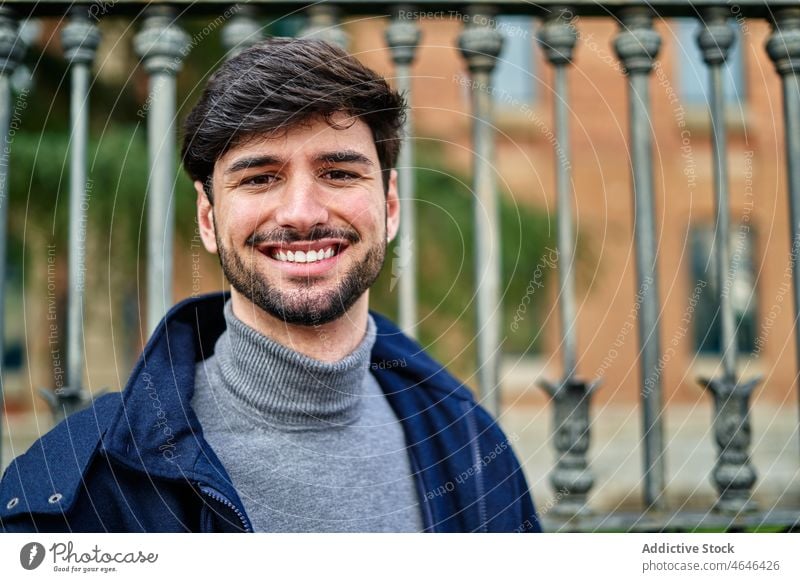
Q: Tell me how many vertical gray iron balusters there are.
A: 11